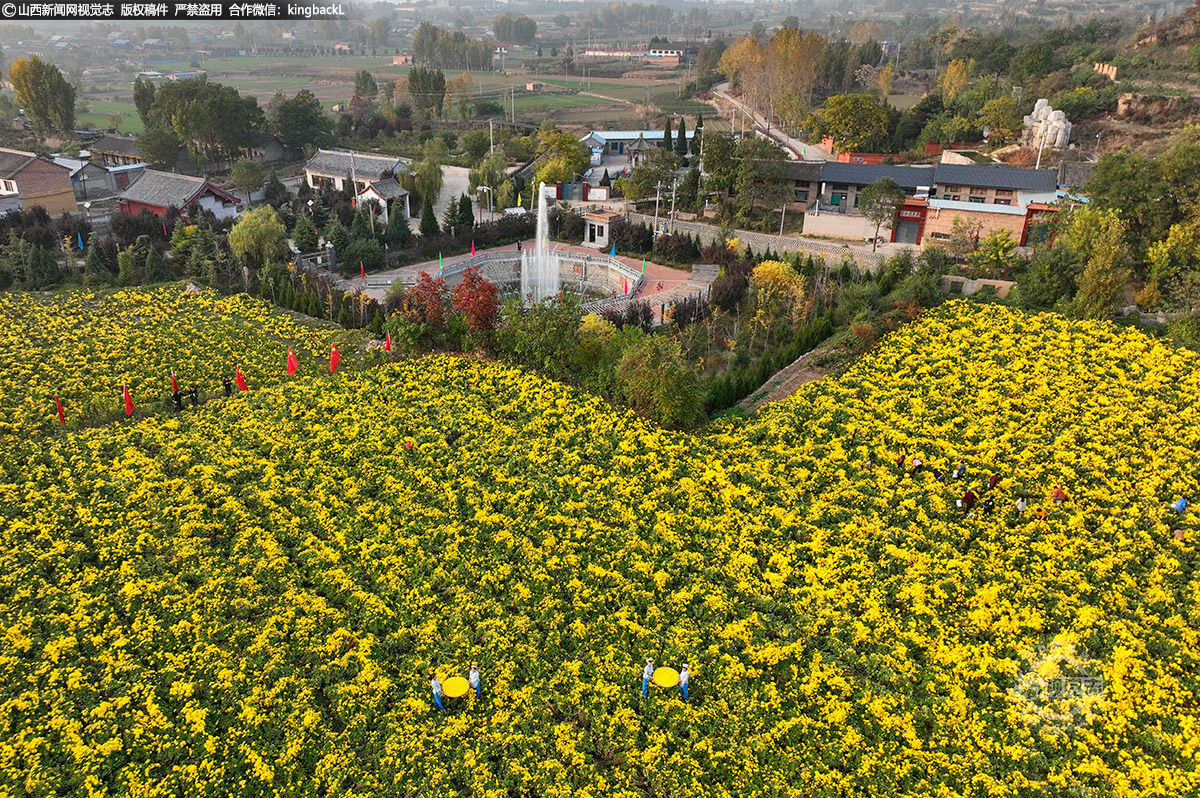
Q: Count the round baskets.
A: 2